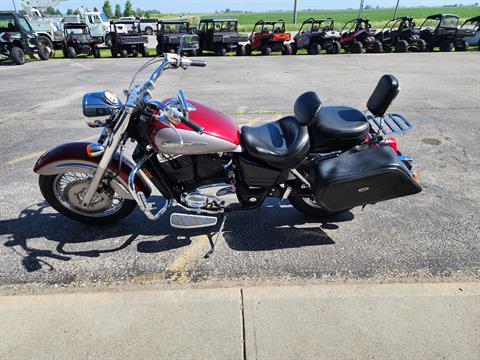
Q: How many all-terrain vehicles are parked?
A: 11